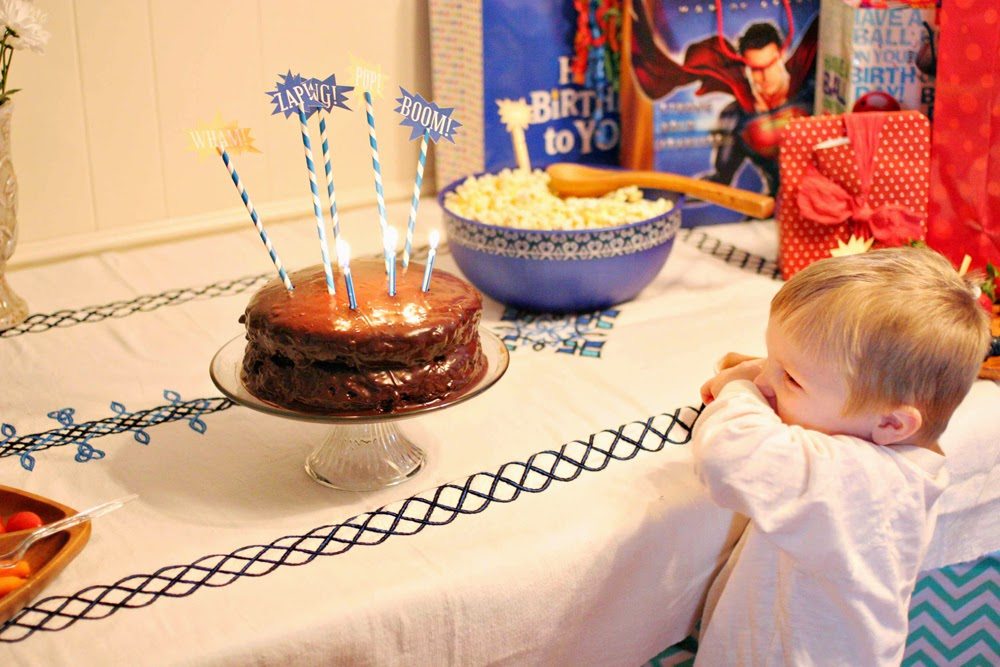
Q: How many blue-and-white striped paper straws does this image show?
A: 5